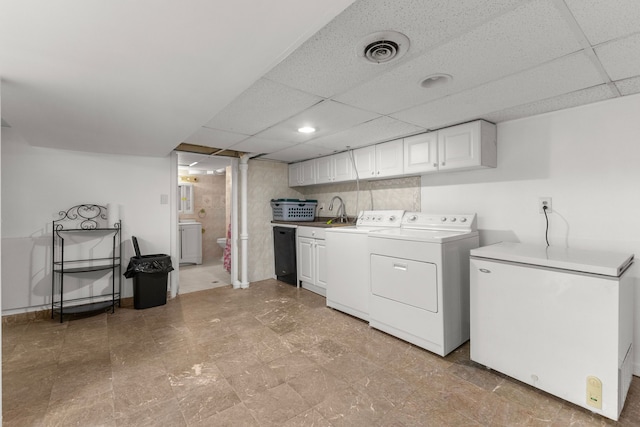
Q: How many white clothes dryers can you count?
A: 1